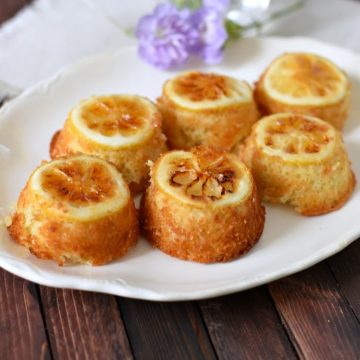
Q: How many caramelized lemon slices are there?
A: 6